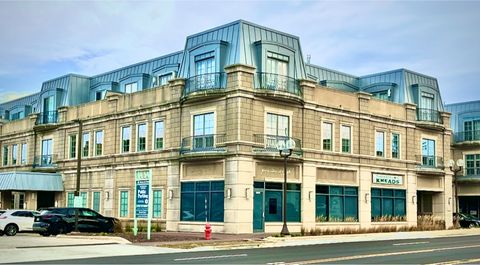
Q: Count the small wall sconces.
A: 8